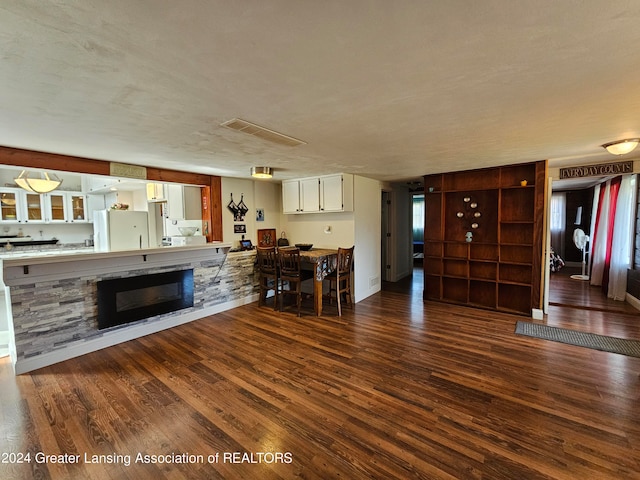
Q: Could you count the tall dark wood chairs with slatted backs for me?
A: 3